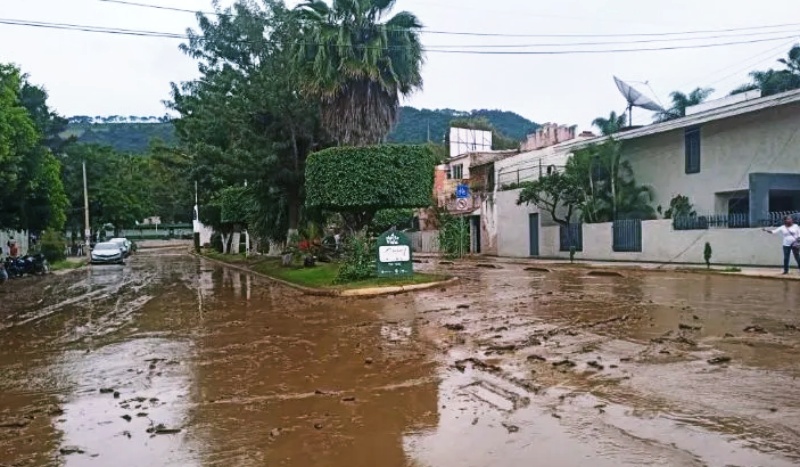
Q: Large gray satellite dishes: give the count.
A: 1